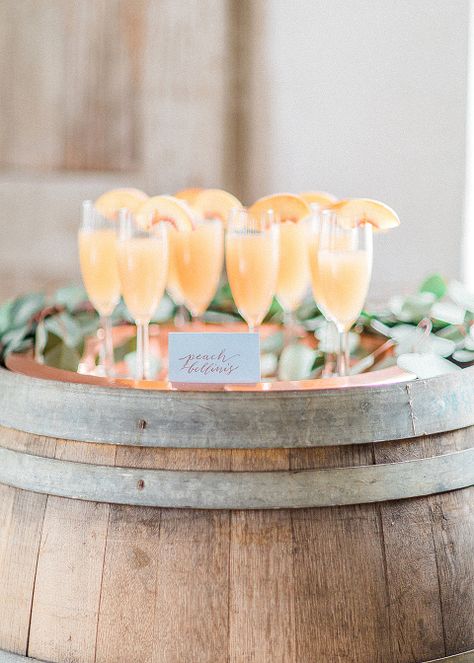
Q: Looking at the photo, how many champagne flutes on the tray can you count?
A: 8